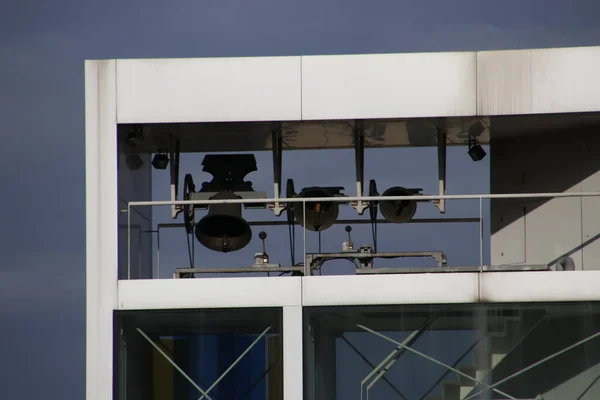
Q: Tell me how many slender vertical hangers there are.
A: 4